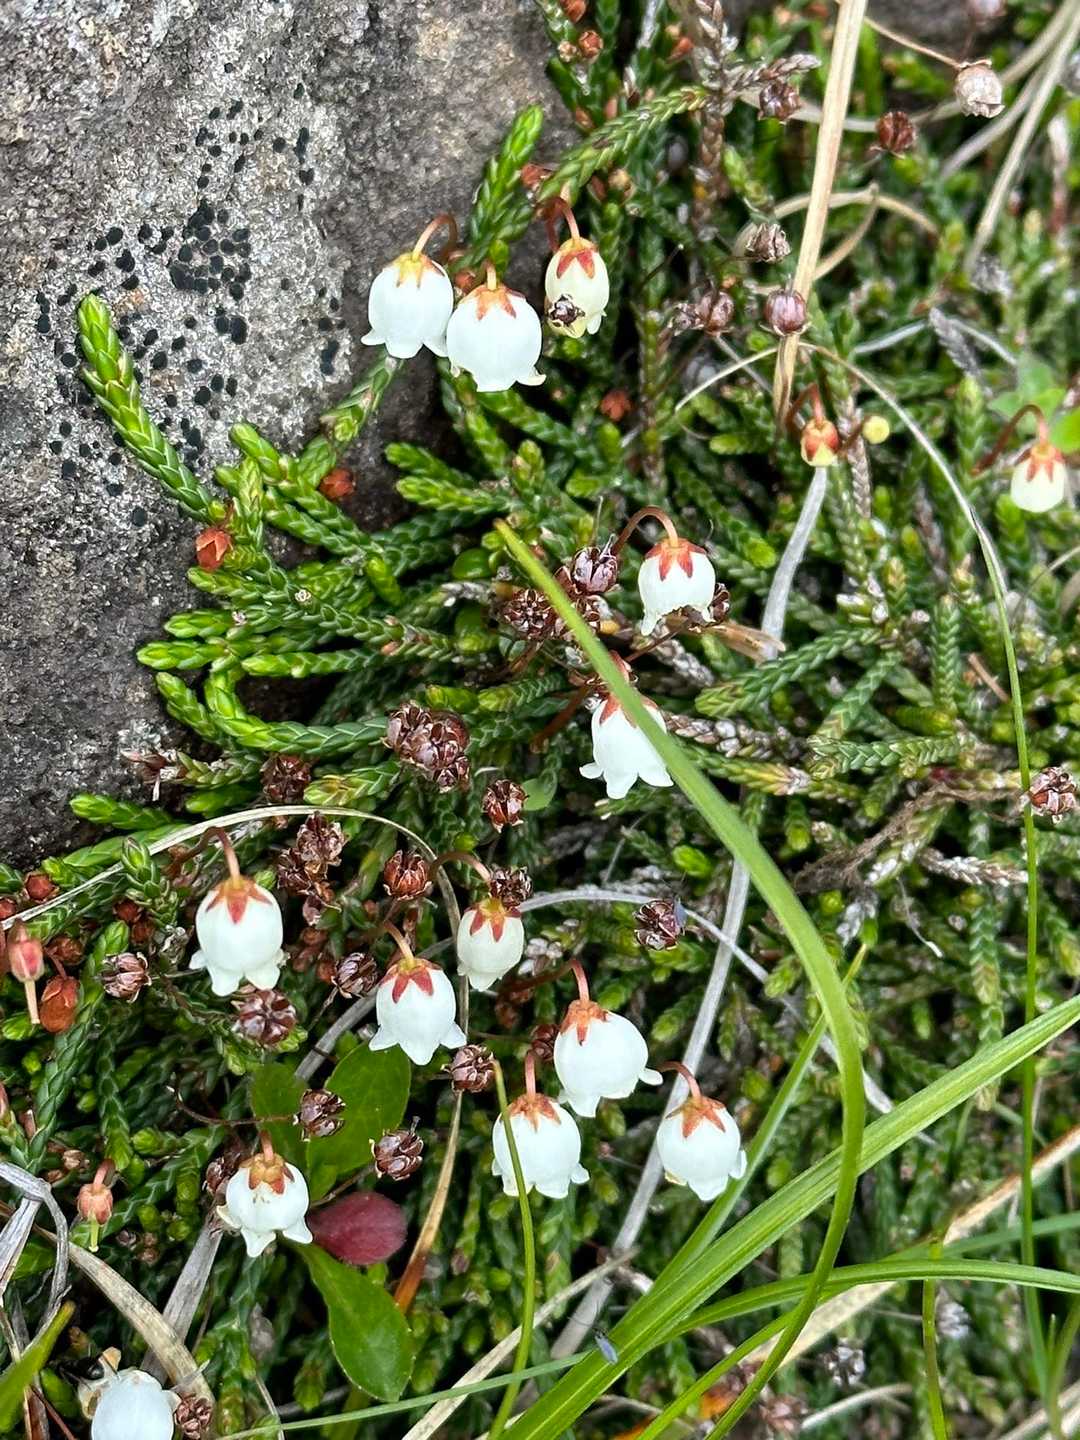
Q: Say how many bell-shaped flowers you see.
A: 14